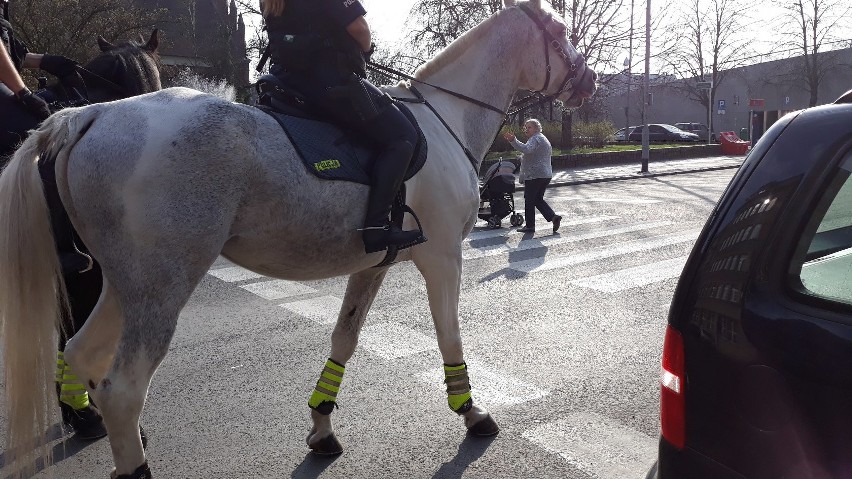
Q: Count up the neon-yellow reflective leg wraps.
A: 4